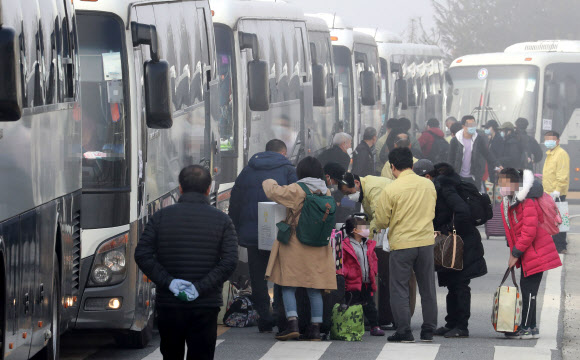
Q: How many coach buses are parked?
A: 7